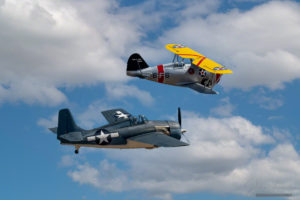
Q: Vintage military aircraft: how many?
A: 2